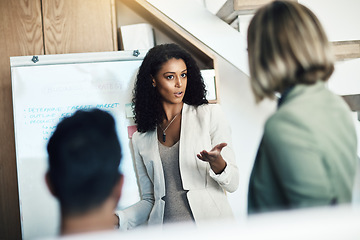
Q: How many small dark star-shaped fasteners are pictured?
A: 2